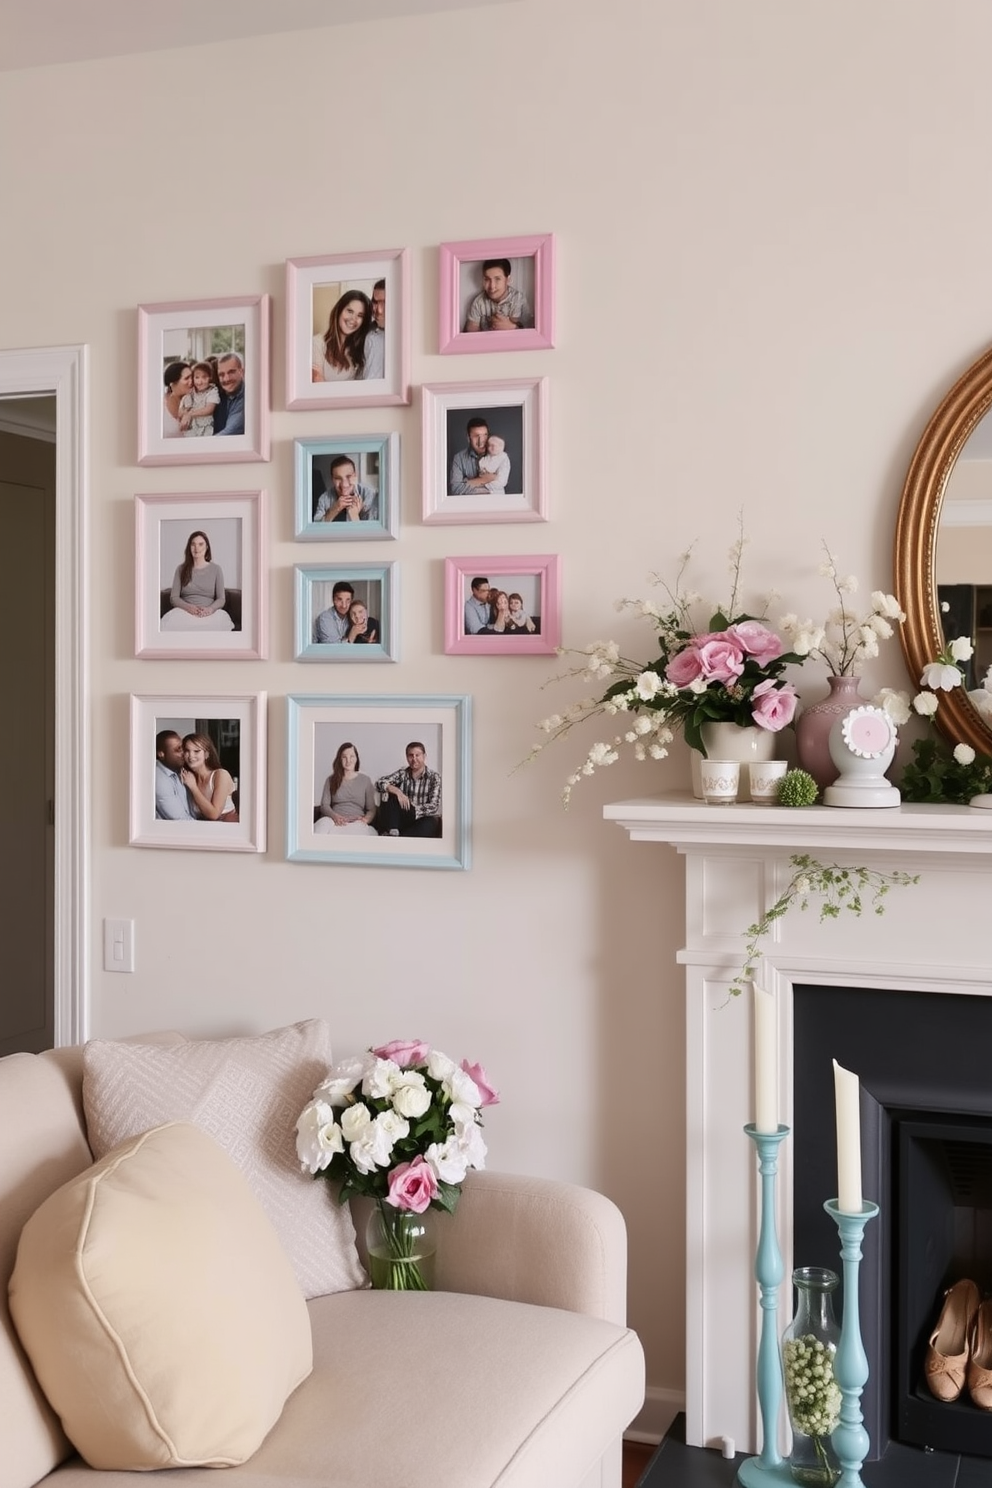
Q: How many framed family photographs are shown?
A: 10